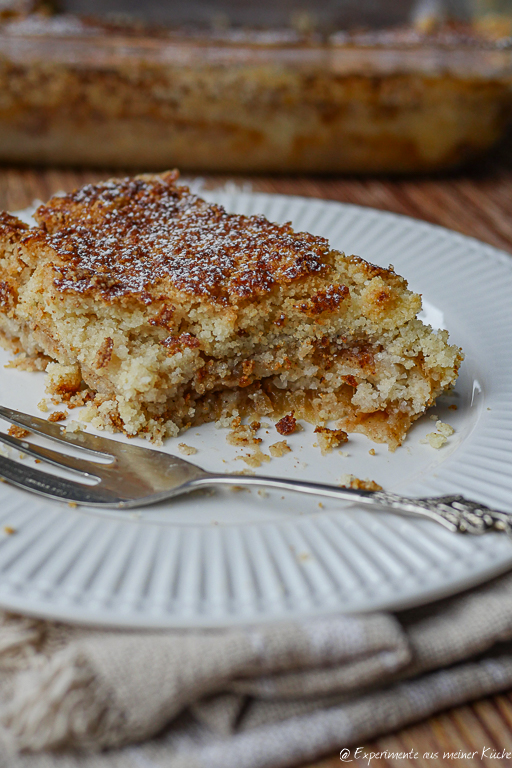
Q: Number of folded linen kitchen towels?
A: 1